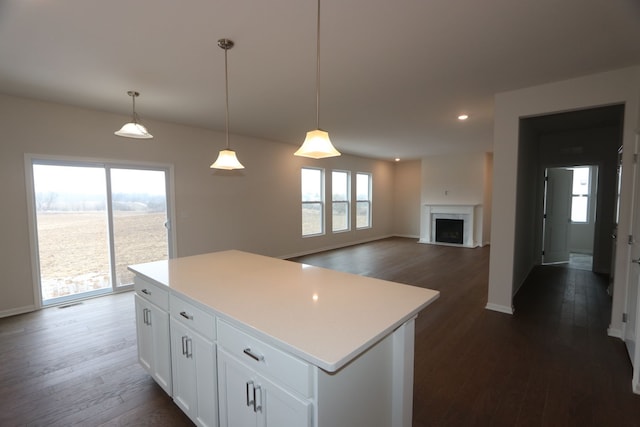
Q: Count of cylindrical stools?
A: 0